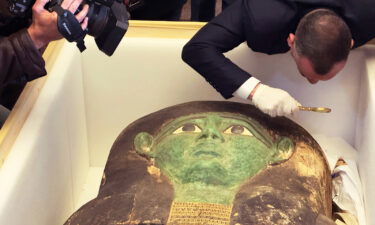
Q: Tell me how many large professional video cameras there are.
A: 1